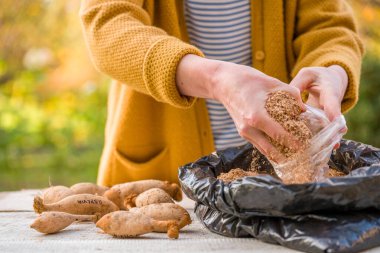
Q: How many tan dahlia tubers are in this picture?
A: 8